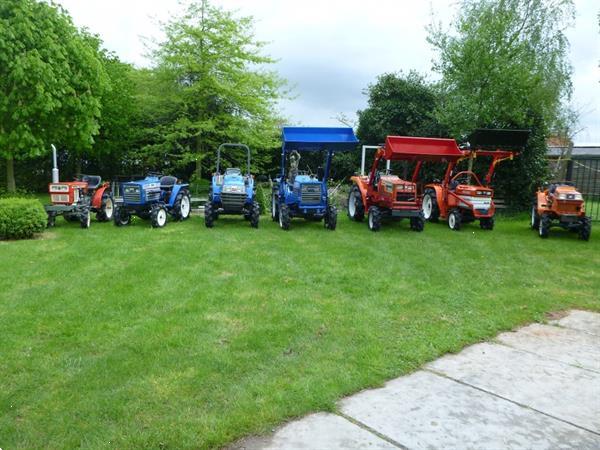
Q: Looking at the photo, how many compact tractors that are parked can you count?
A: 7